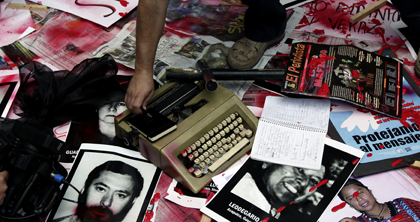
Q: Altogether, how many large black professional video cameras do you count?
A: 1